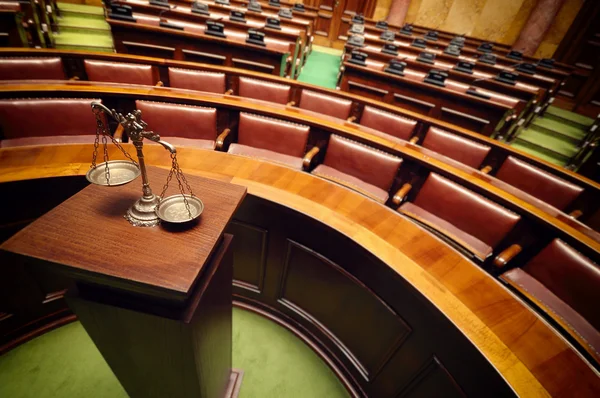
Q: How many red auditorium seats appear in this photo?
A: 14